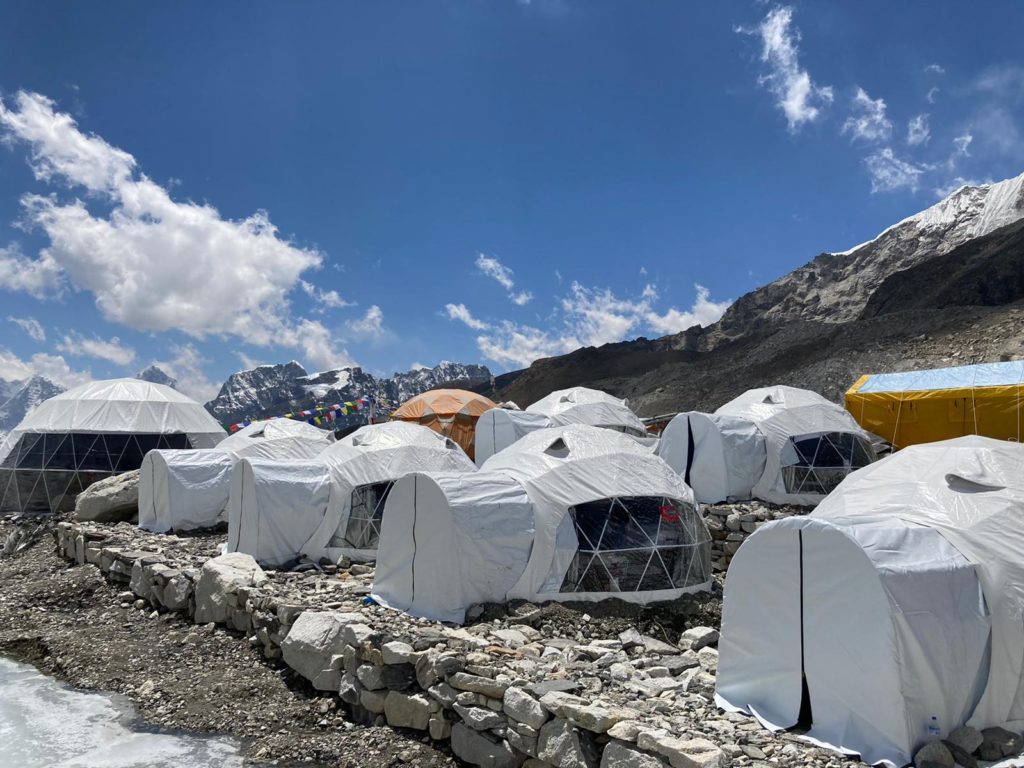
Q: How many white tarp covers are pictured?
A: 7